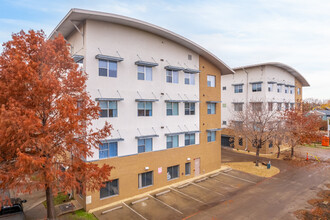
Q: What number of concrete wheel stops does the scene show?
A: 7